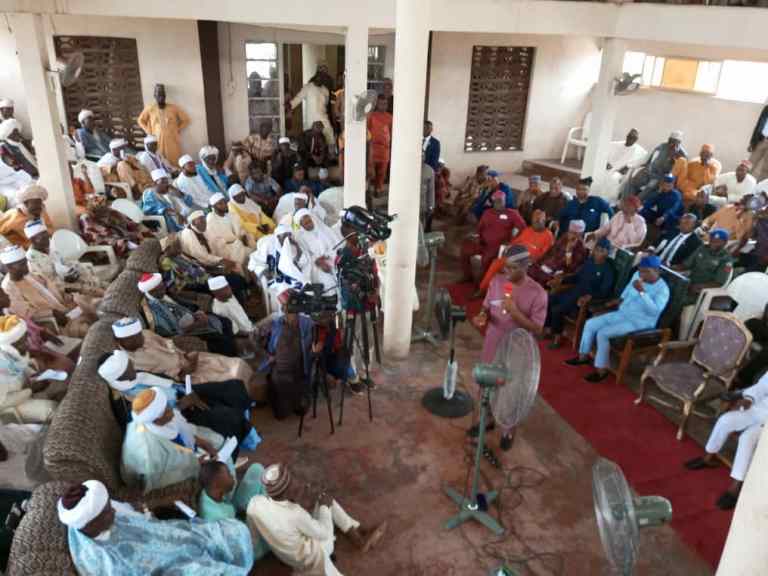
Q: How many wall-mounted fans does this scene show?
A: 3